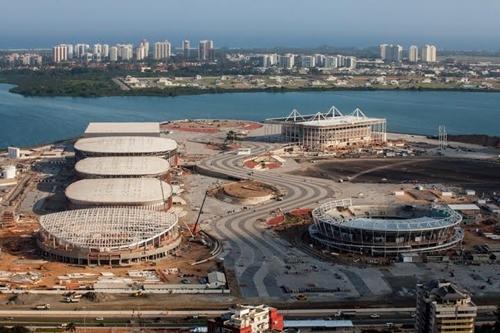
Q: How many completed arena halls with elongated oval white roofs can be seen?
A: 3